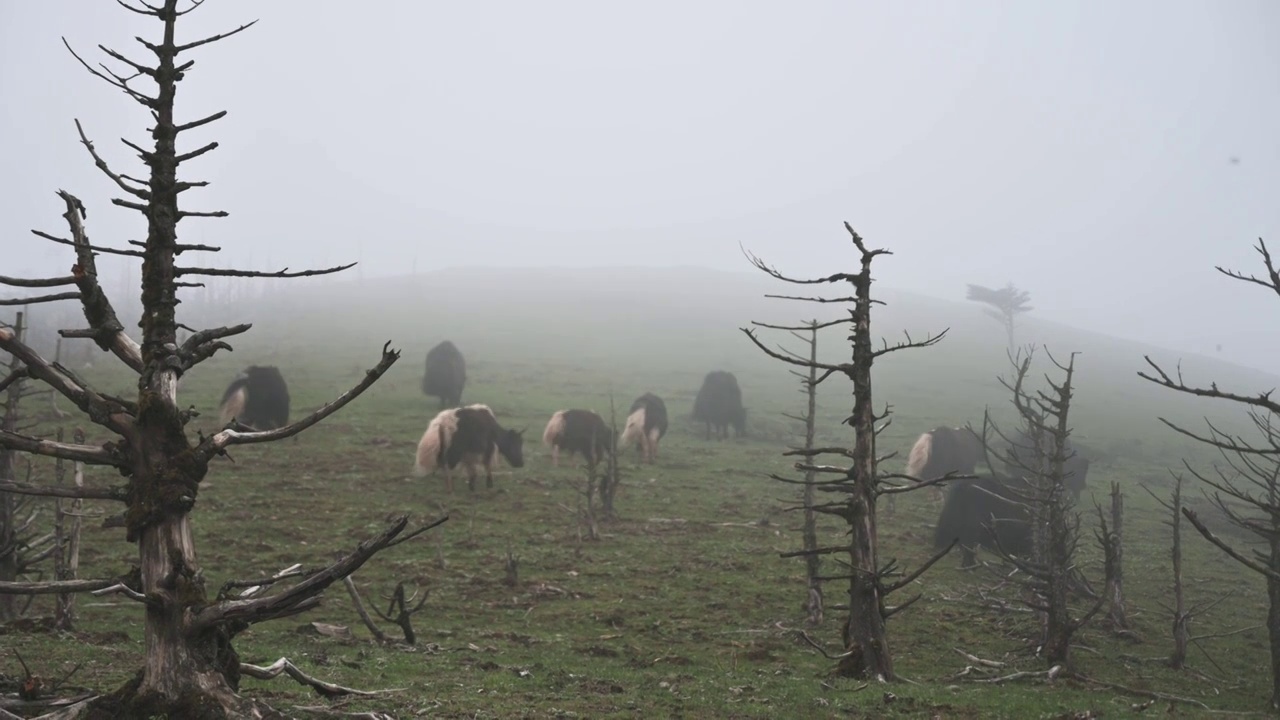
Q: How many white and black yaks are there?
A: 5